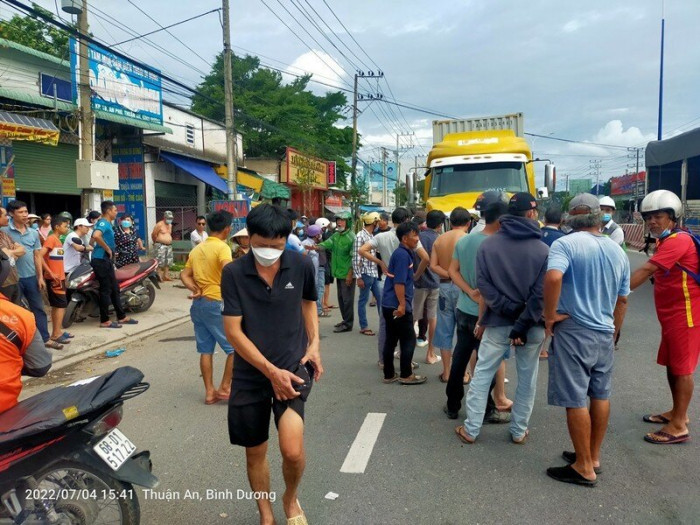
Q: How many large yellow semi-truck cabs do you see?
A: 1